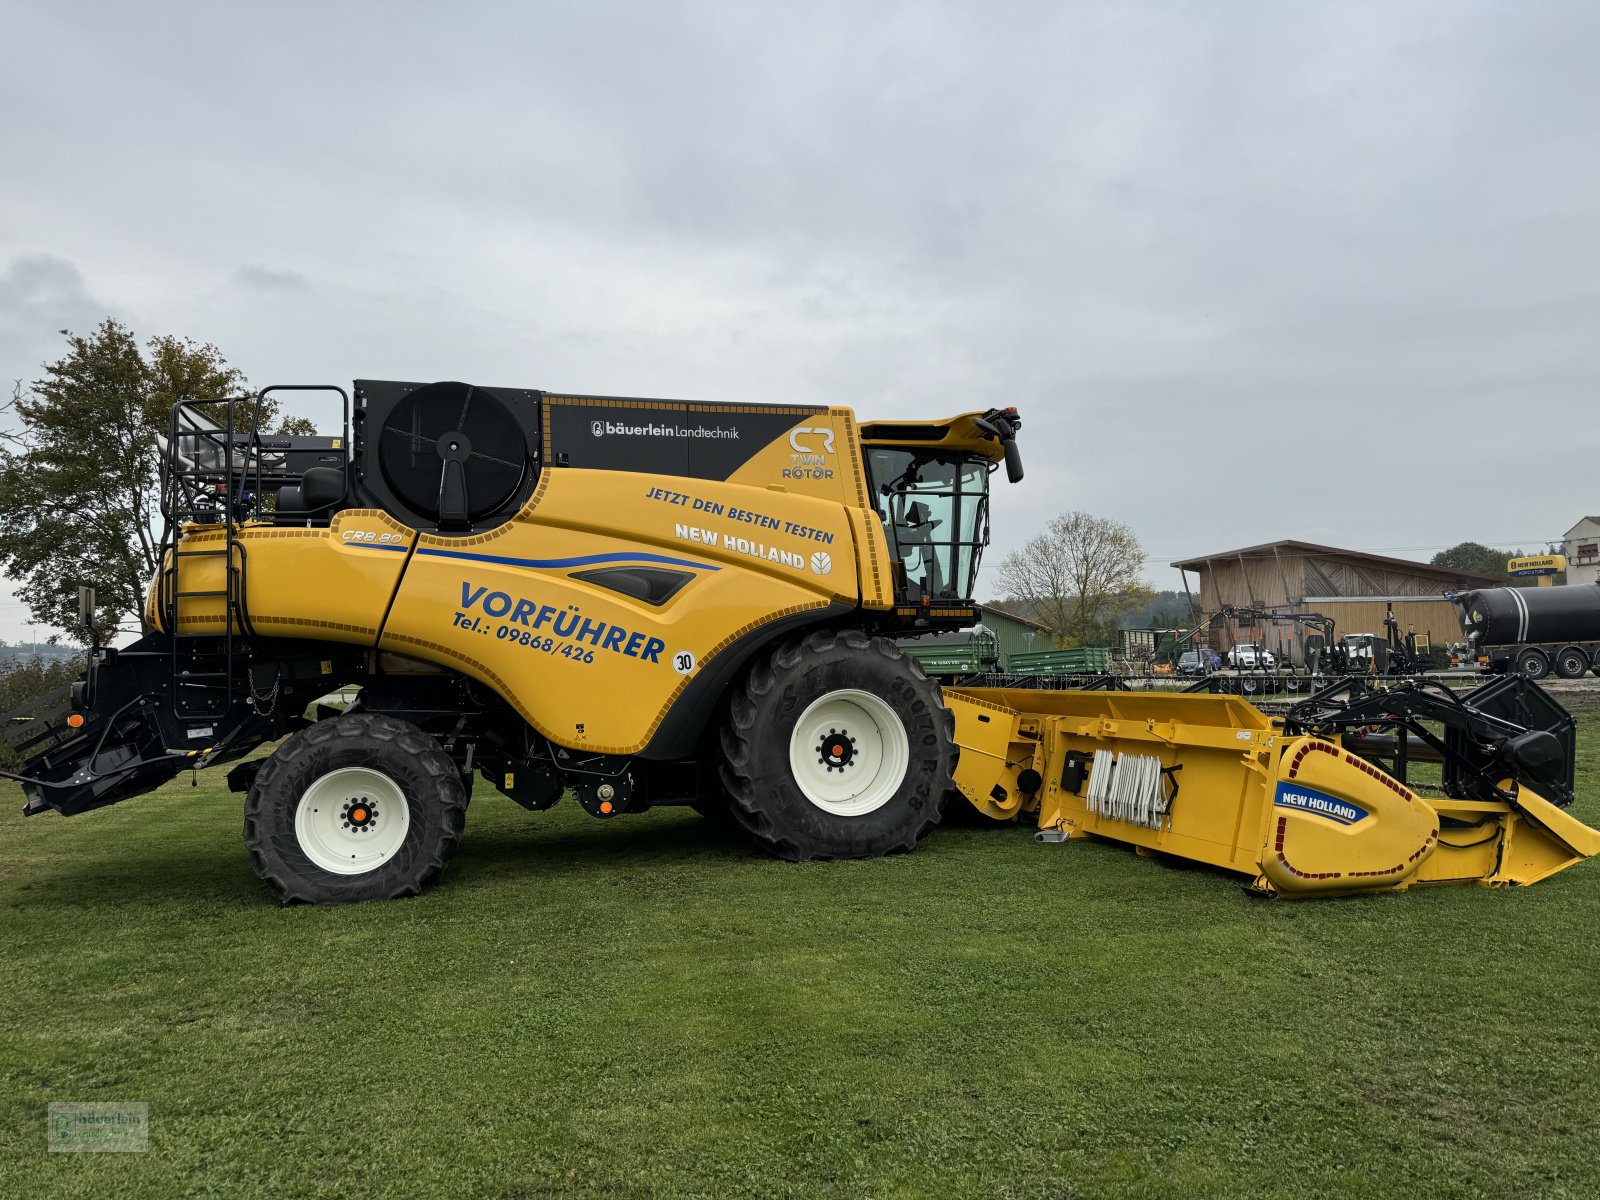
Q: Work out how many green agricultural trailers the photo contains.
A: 2